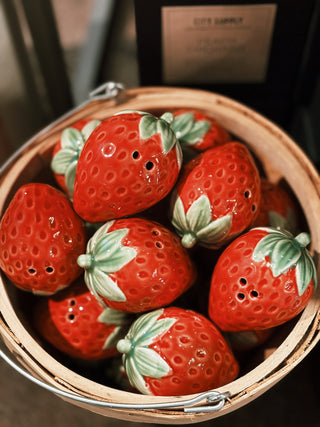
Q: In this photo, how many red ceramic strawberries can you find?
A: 11